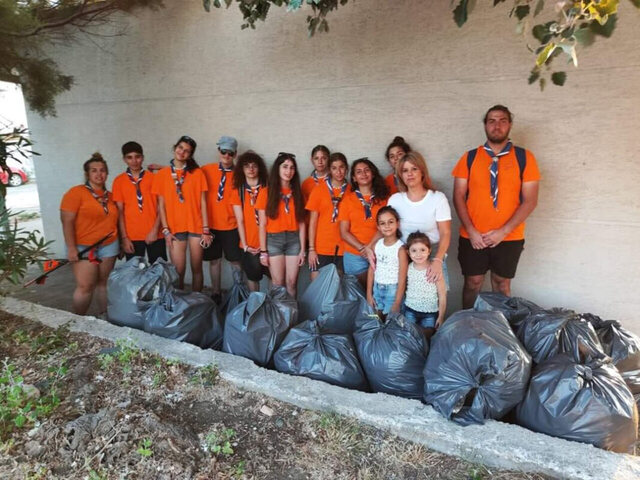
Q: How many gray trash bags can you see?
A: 12